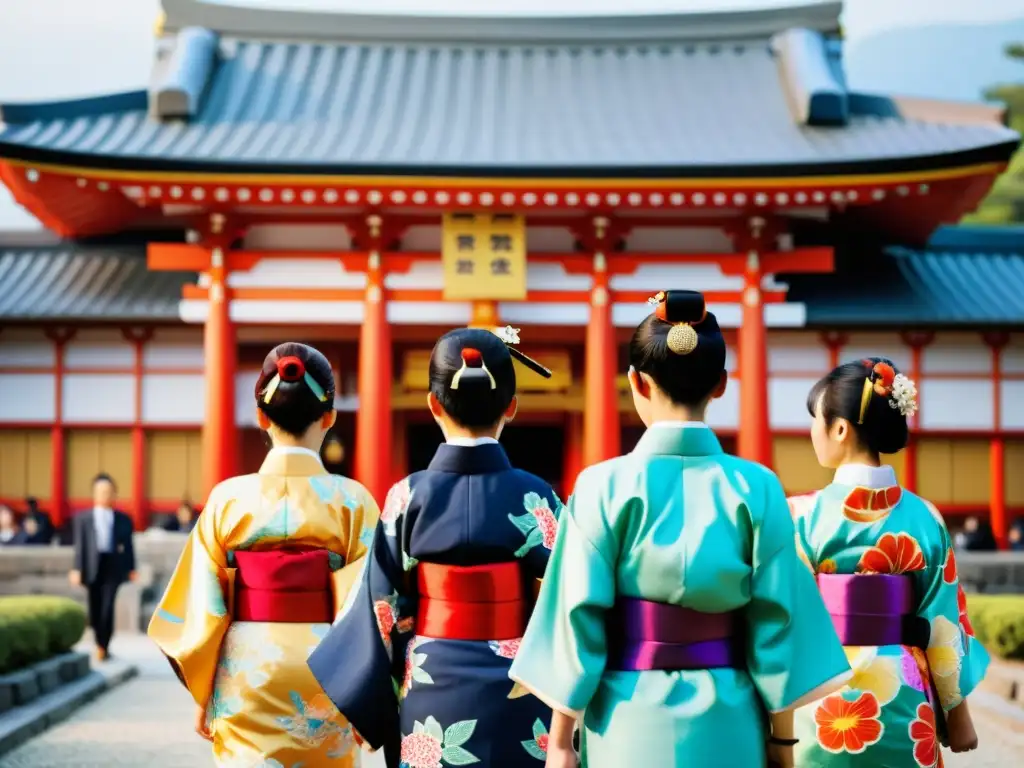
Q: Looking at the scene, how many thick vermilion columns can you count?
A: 4